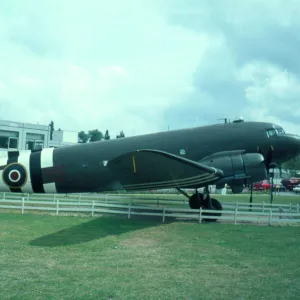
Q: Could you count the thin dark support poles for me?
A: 2